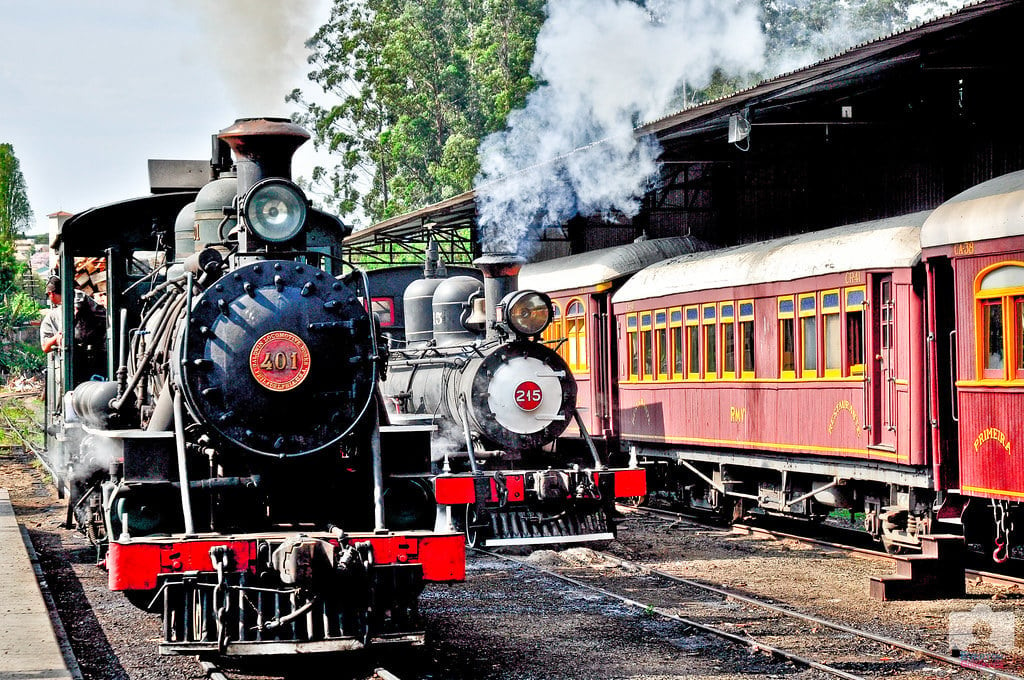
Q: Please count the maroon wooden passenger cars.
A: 3